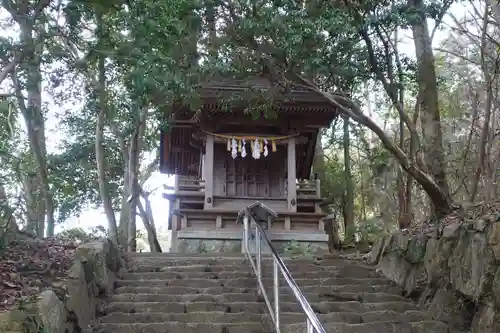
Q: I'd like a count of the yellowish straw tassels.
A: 5